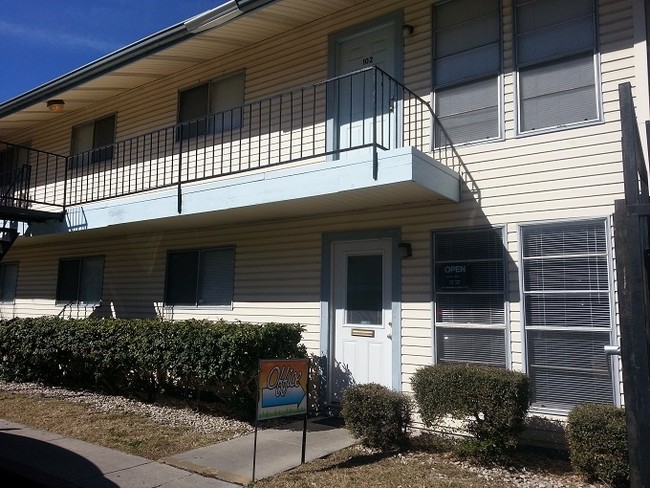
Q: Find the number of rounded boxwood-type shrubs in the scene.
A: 3